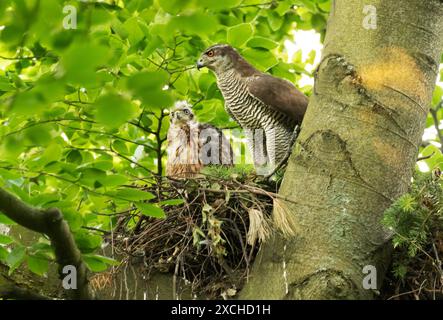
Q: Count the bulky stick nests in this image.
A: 1